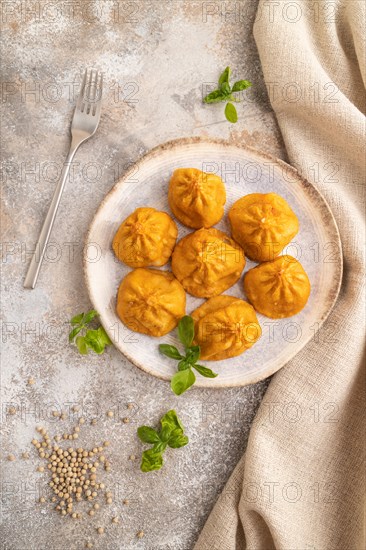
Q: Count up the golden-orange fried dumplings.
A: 7